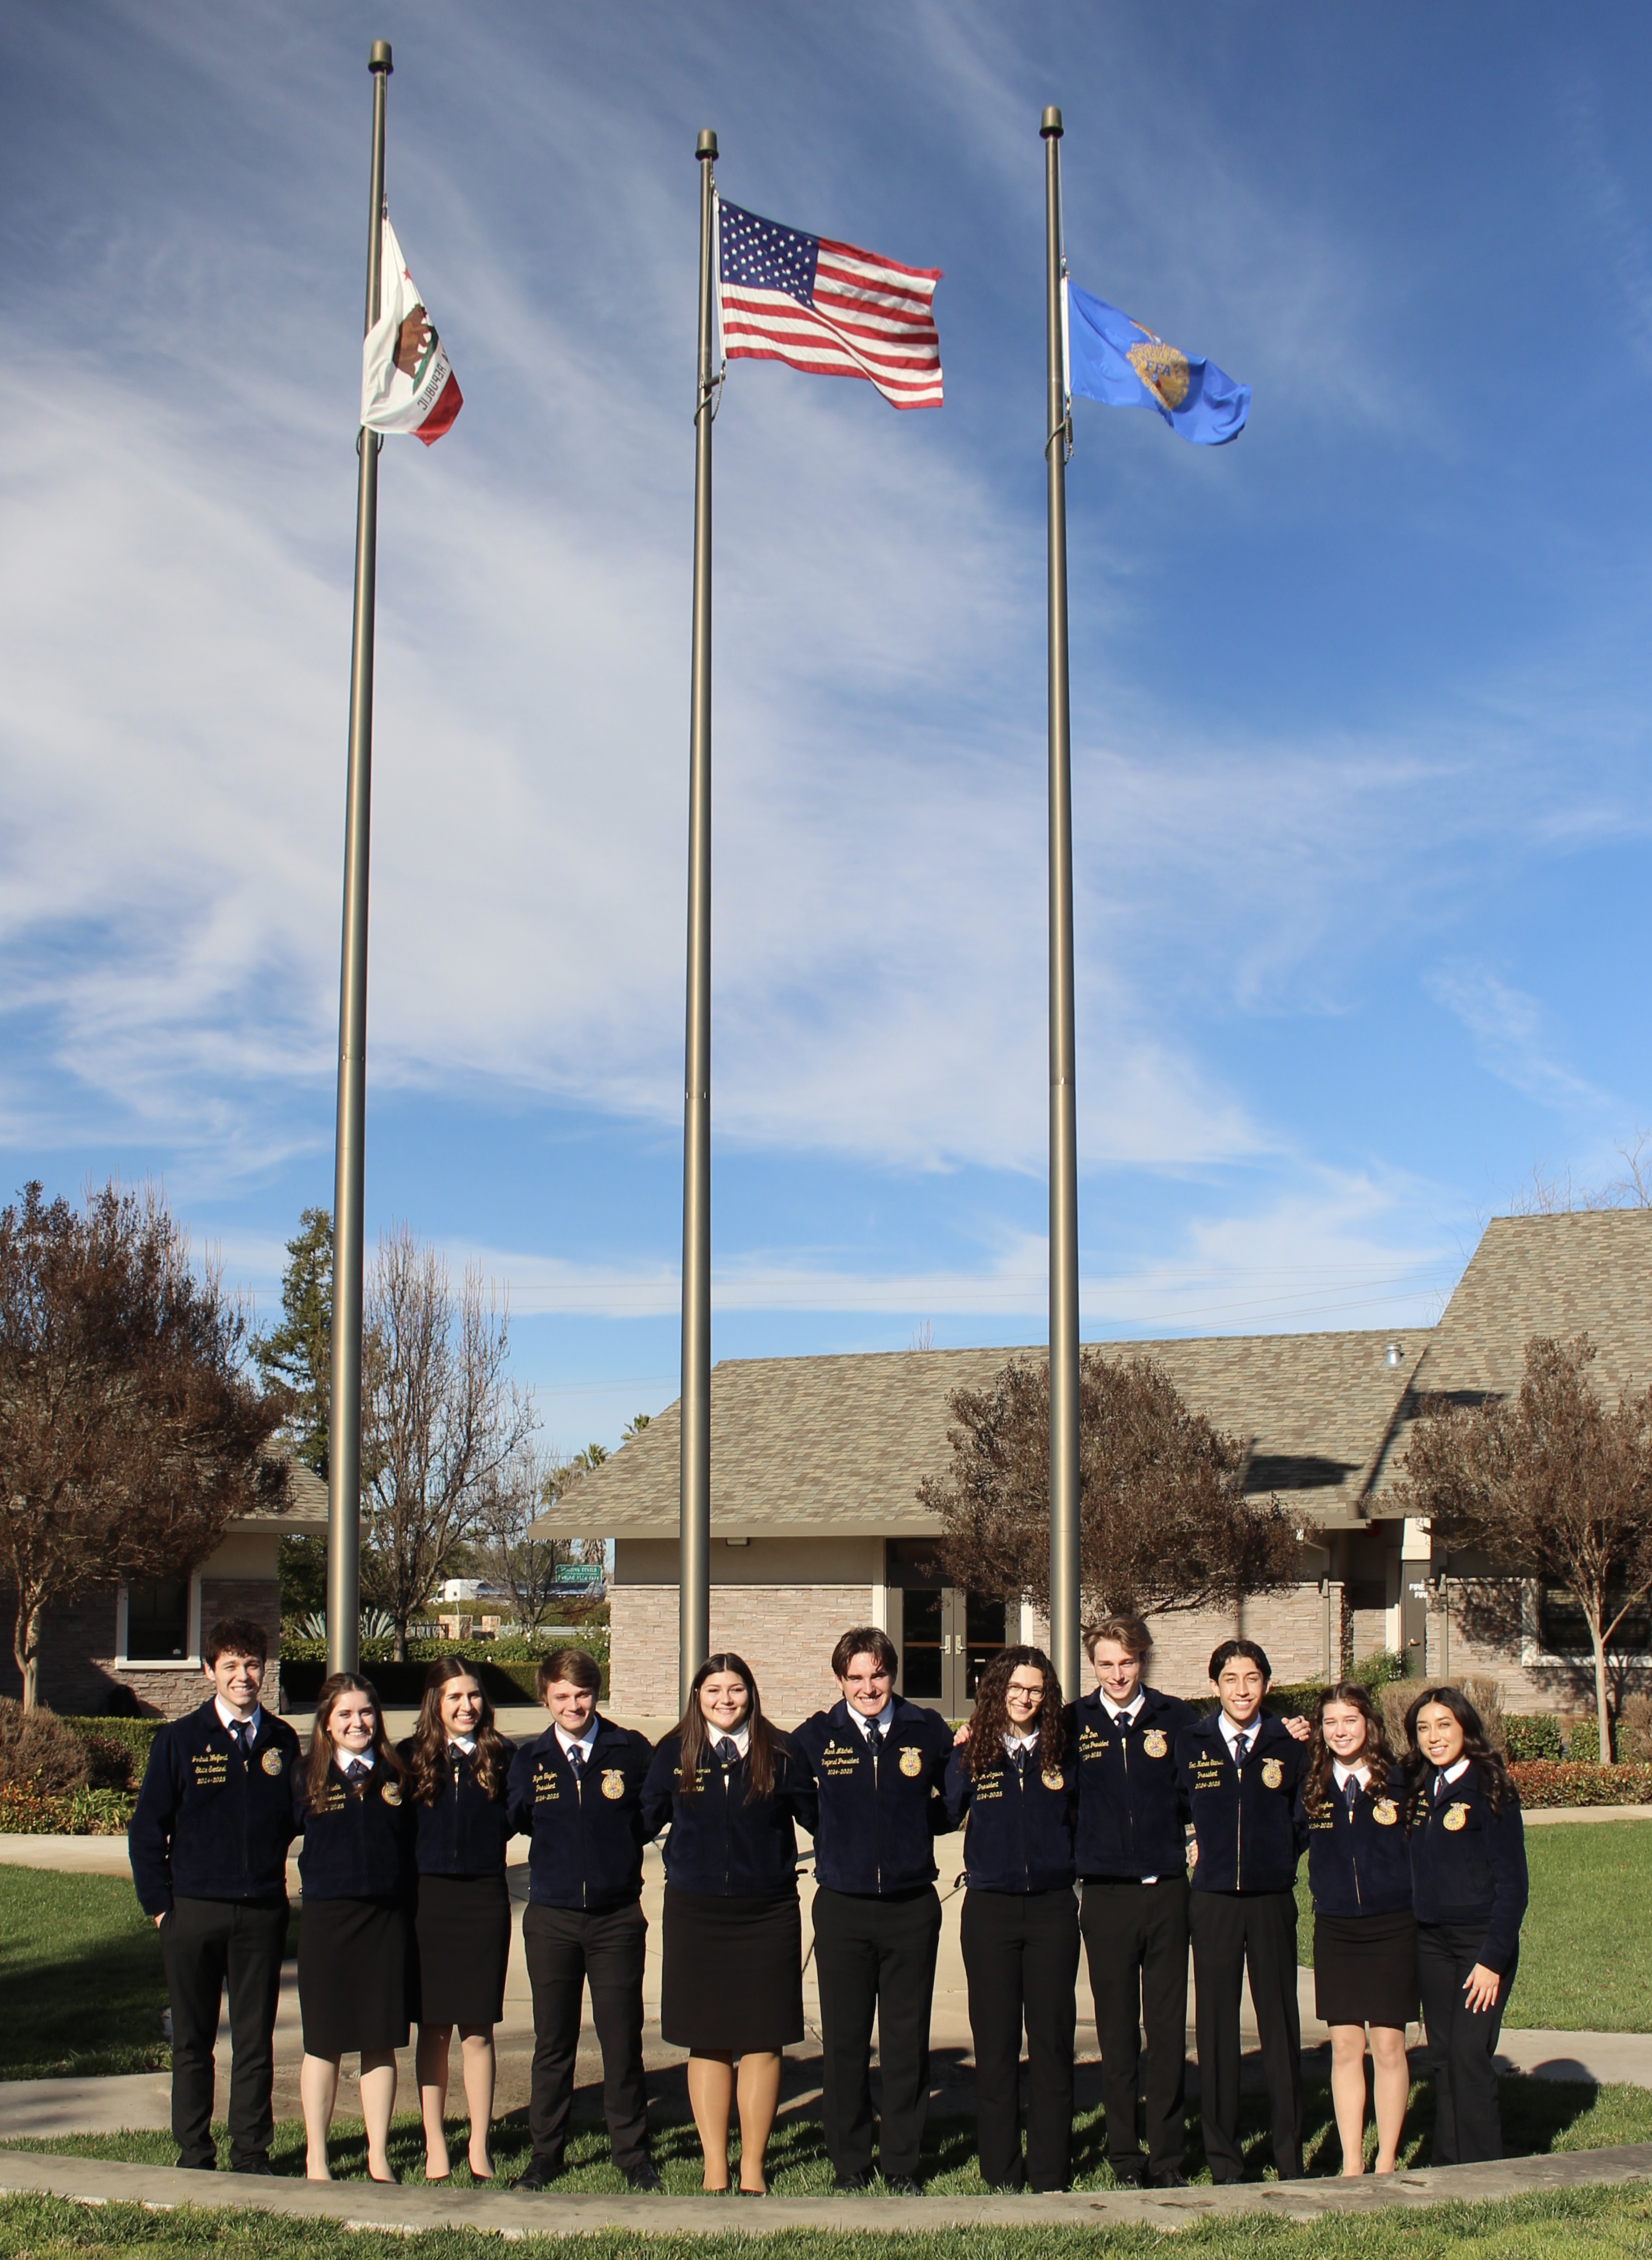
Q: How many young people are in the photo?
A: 11